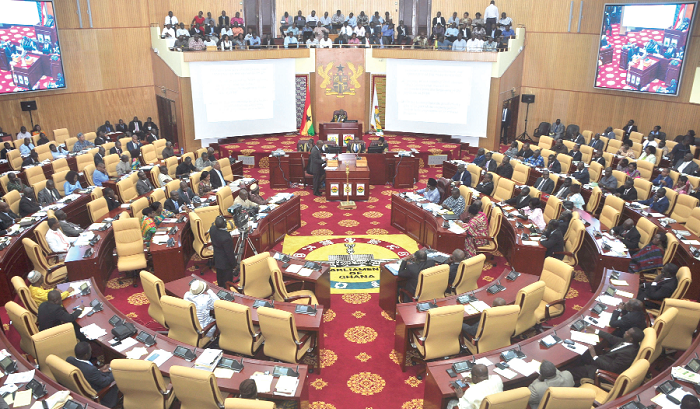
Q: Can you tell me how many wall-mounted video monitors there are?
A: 2